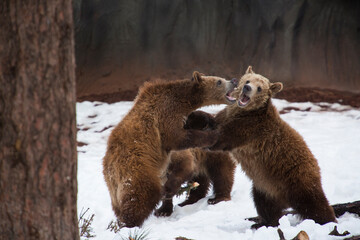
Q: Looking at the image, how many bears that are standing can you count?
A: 2